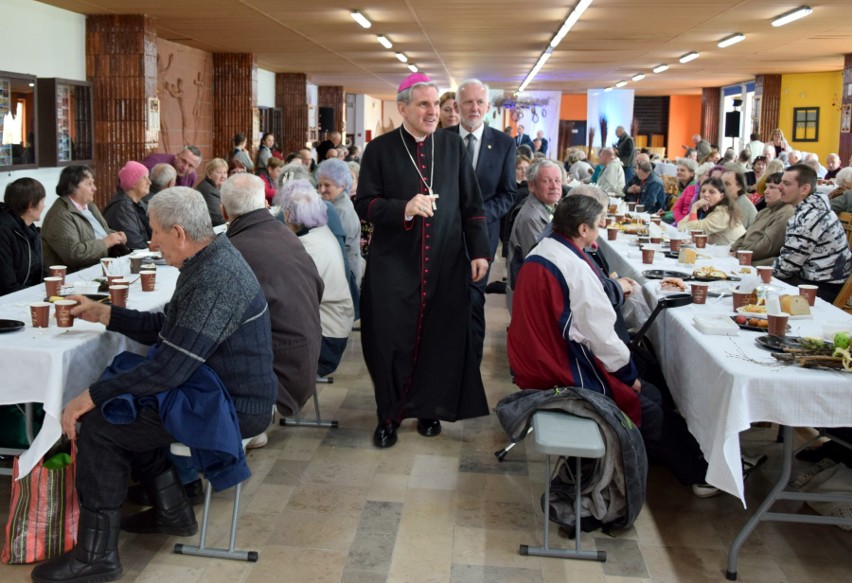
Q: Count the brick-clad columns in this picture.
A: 7